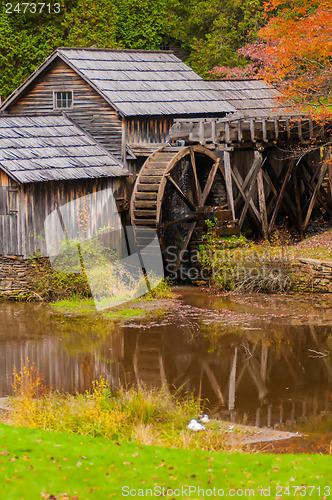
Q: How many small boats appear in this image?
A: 0